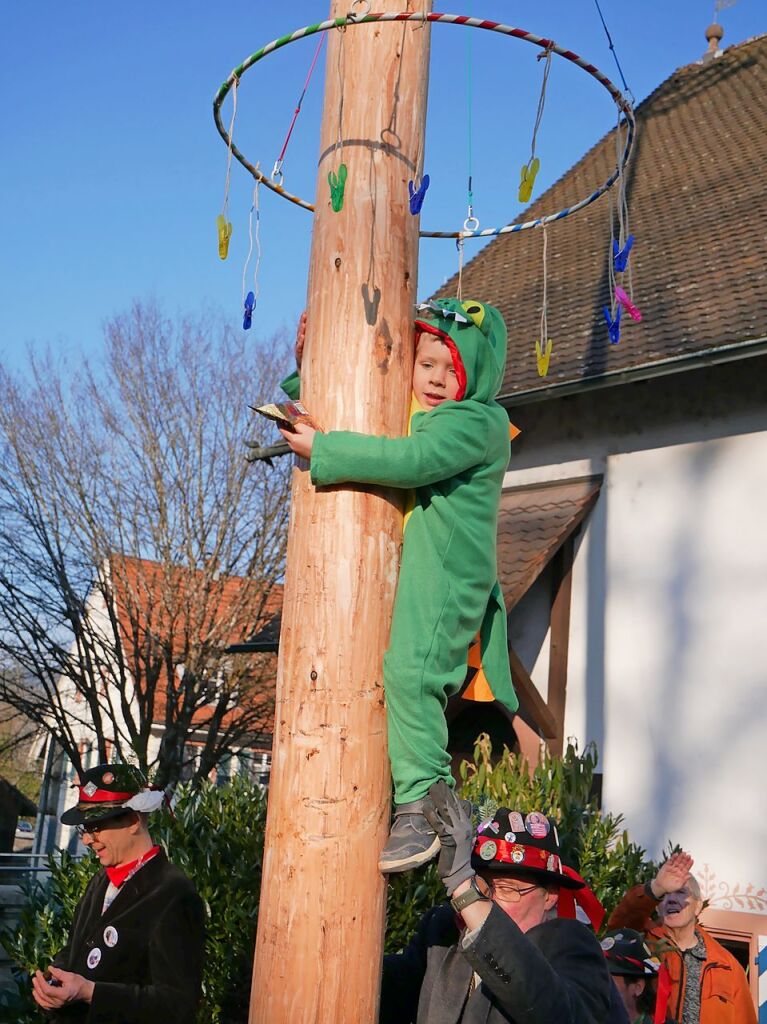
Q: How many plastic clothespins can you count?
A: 9